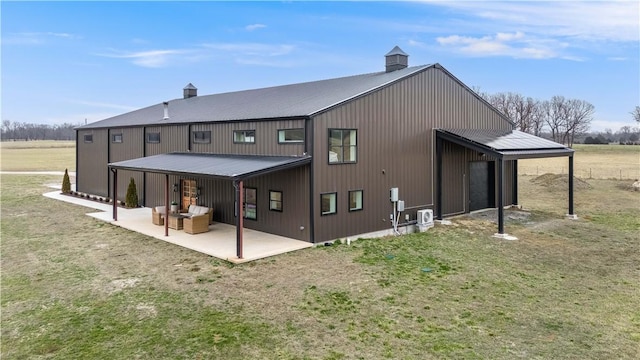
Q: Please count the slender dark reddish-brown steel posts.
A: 3